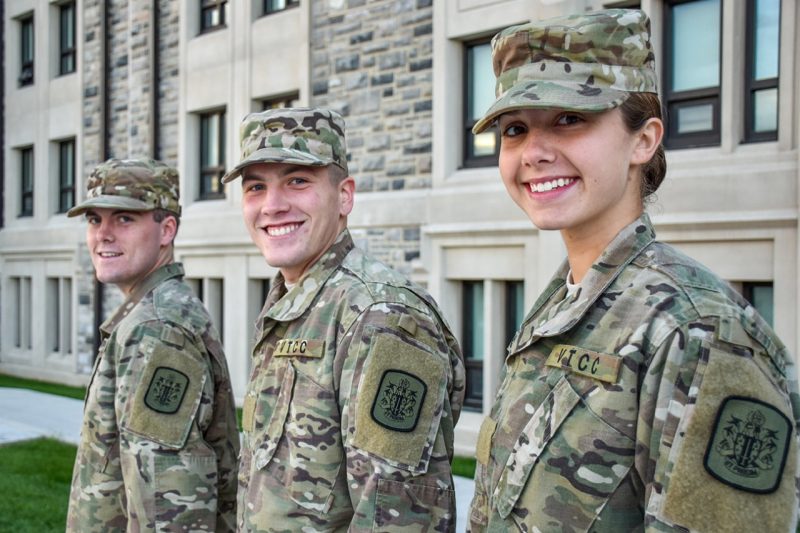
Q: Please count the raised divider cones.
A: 0